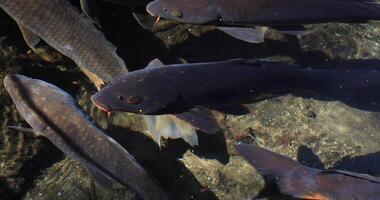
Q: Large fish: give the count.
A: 5